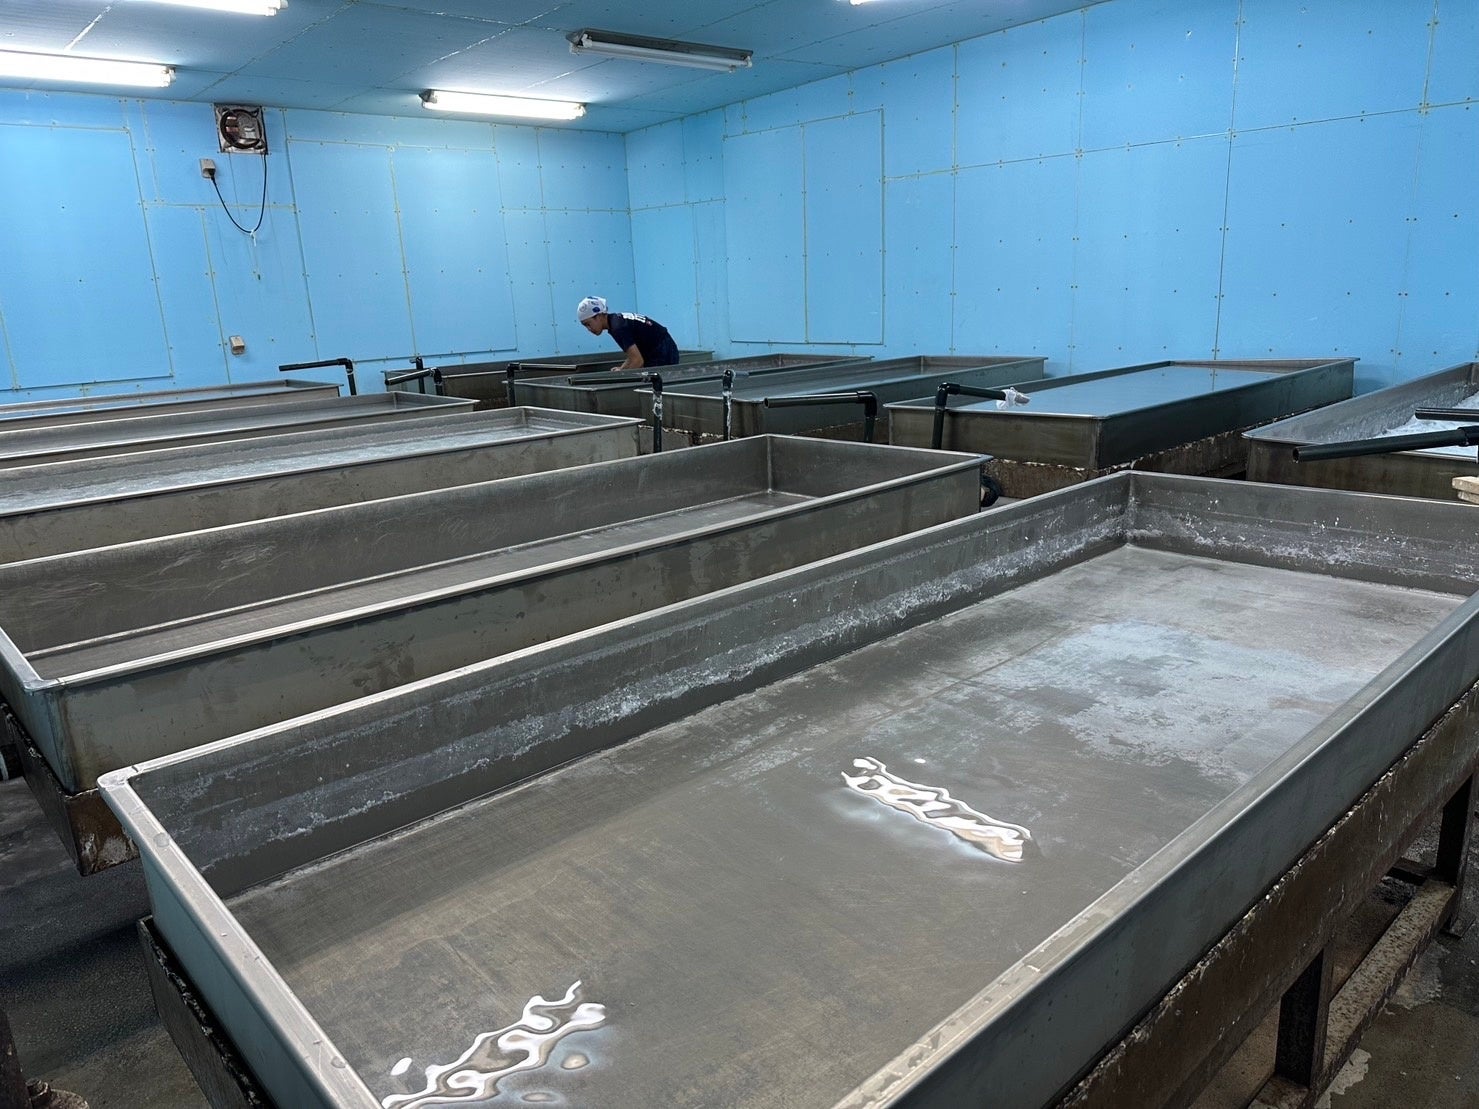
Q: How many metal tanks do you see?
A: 10